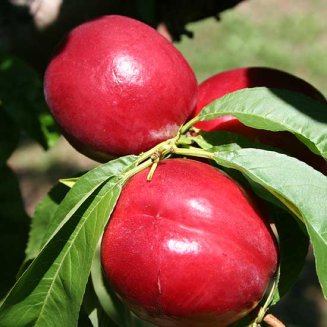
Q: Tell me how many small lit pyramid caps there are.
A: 0